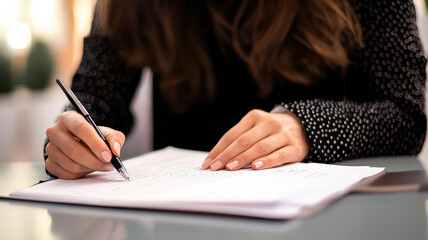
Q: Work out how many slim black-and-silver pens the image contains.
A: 1